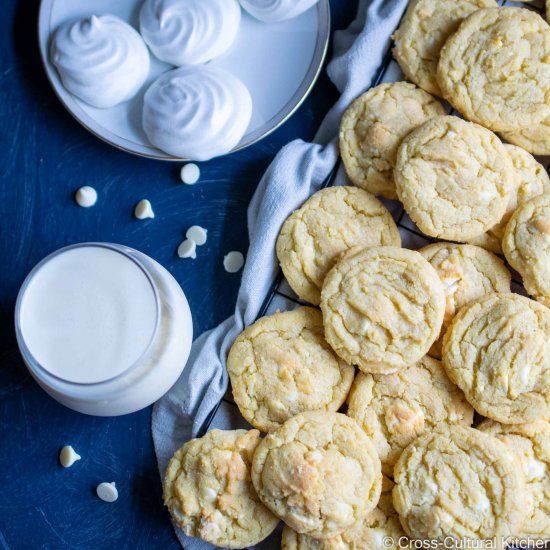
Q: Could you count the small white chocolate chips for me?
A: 8